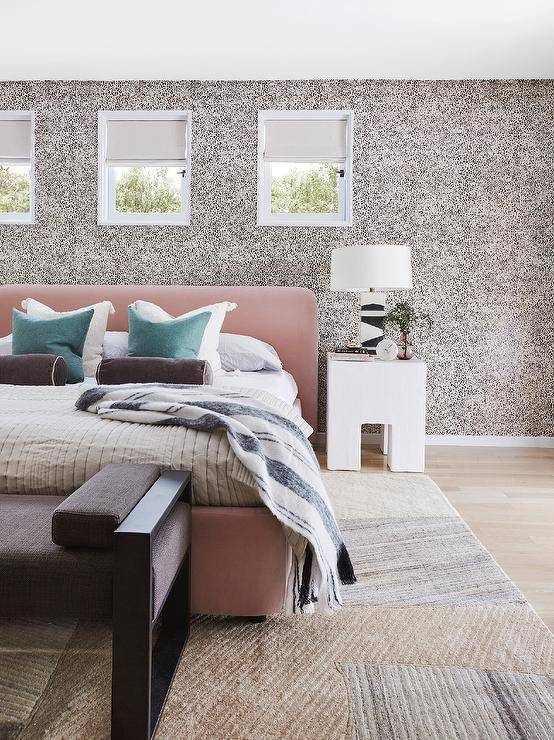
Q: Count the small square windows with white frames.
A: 3